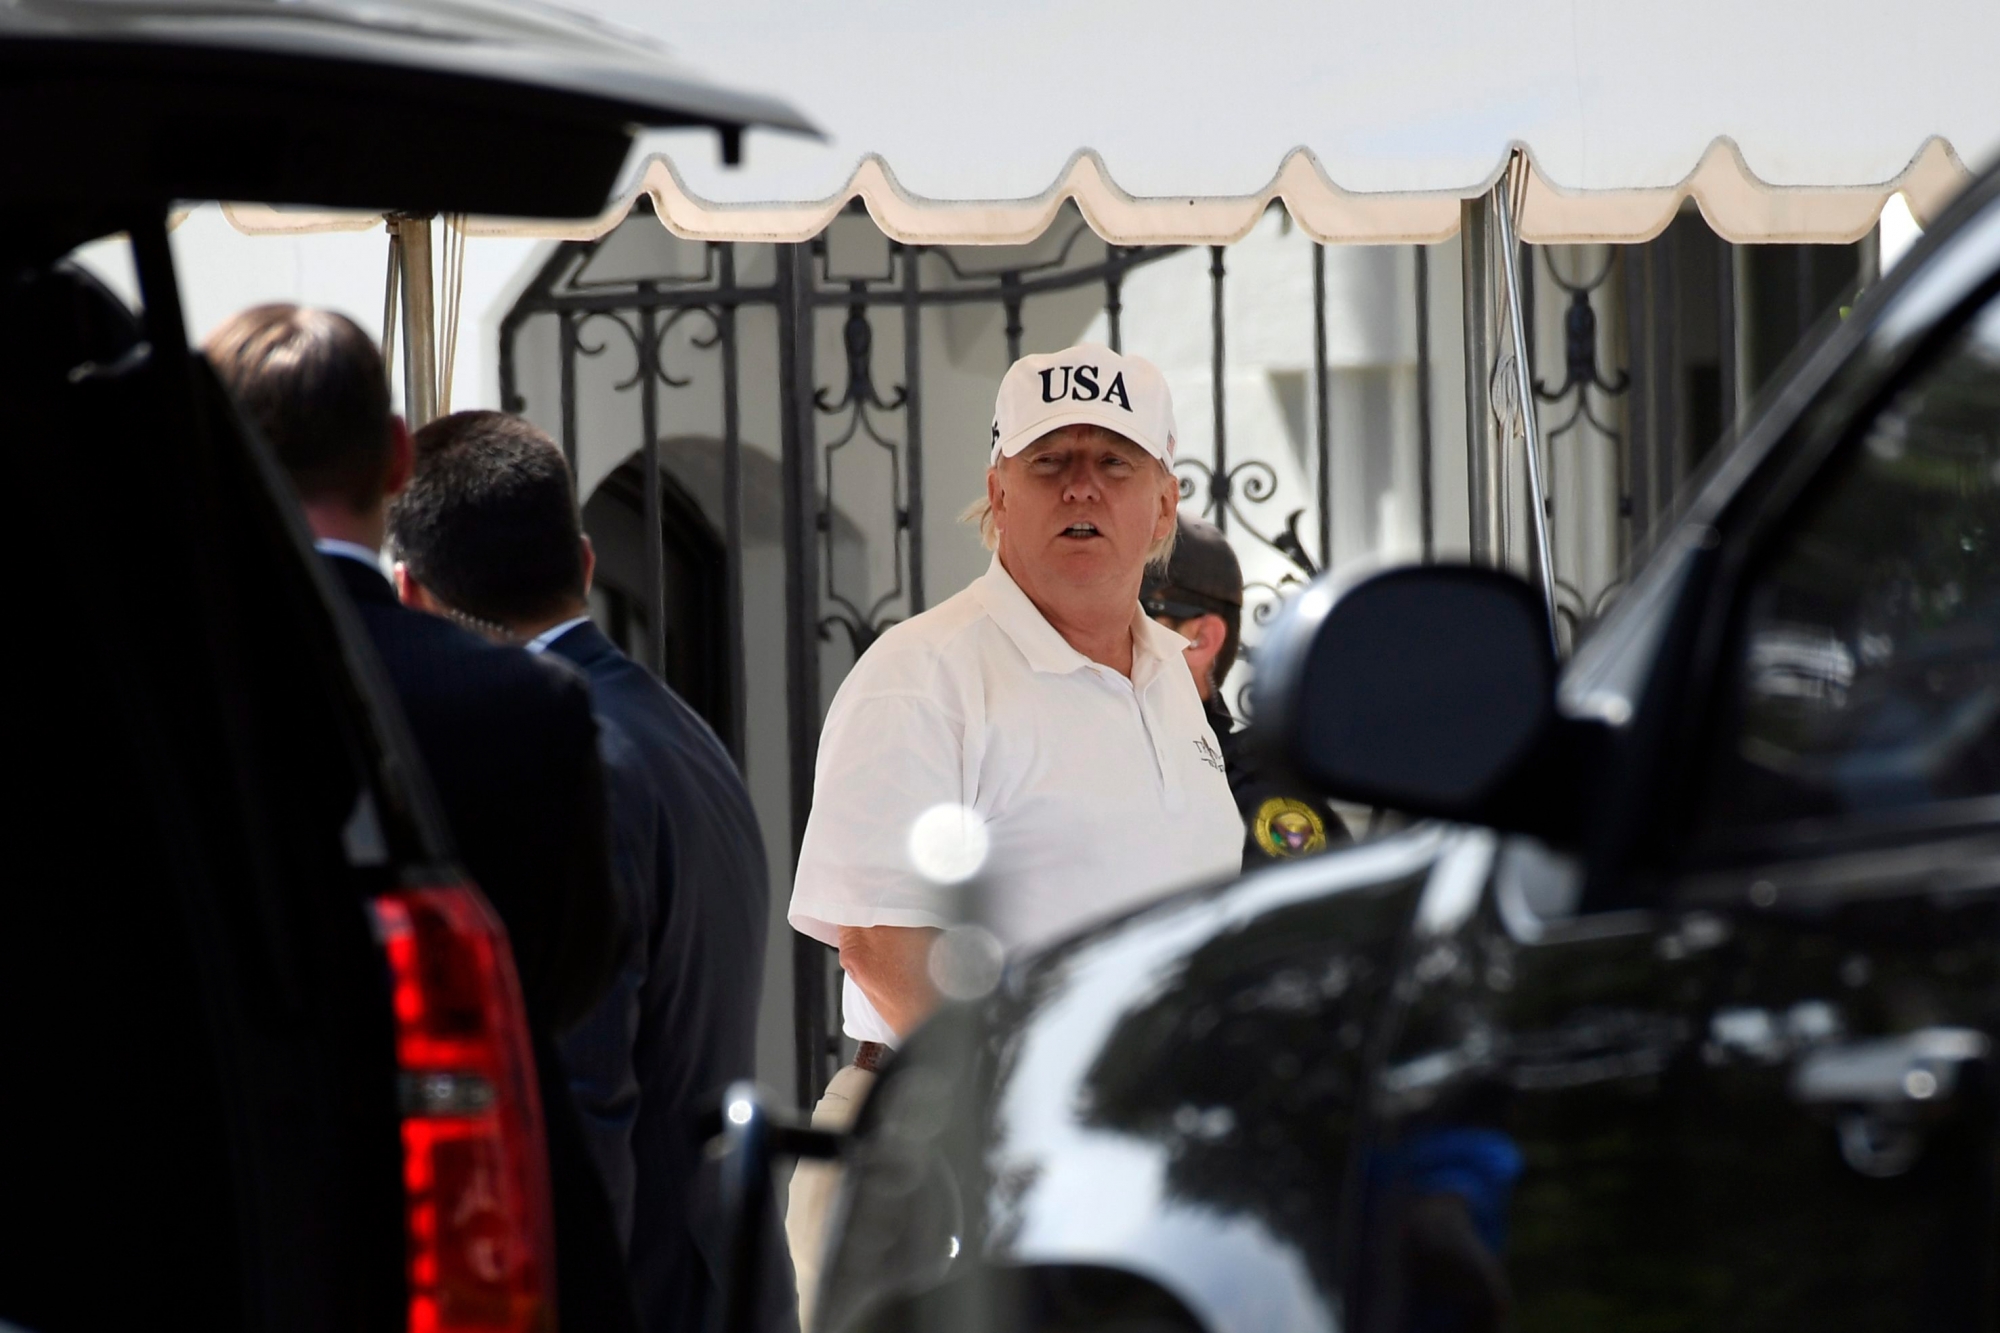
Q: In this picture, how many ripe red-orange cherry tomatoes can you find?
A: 0